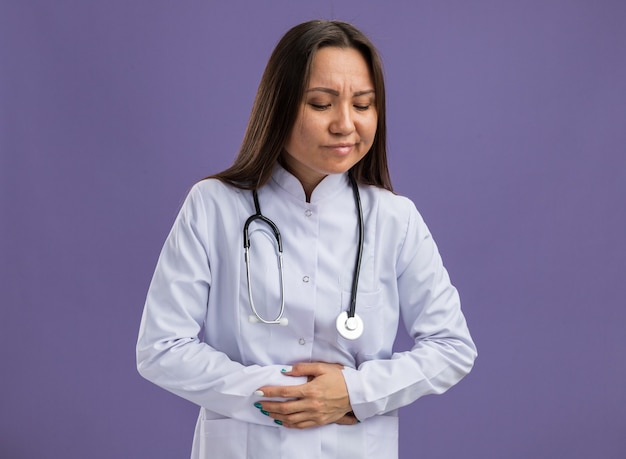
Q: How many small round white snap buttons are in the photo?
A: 3